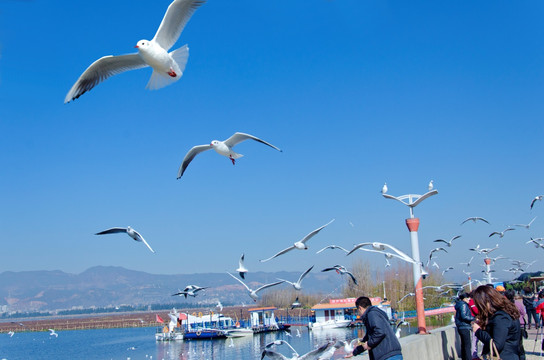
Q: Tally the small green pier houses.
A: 0